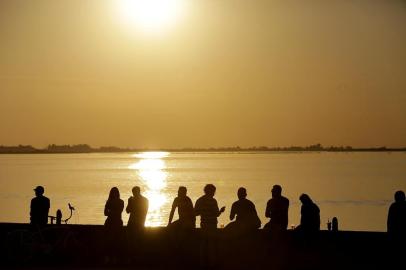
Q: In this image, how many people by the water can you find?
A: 9